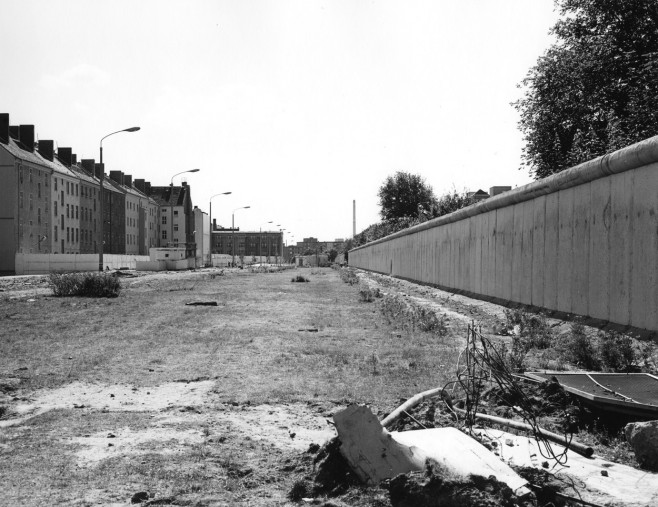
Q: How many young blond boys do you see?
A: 0